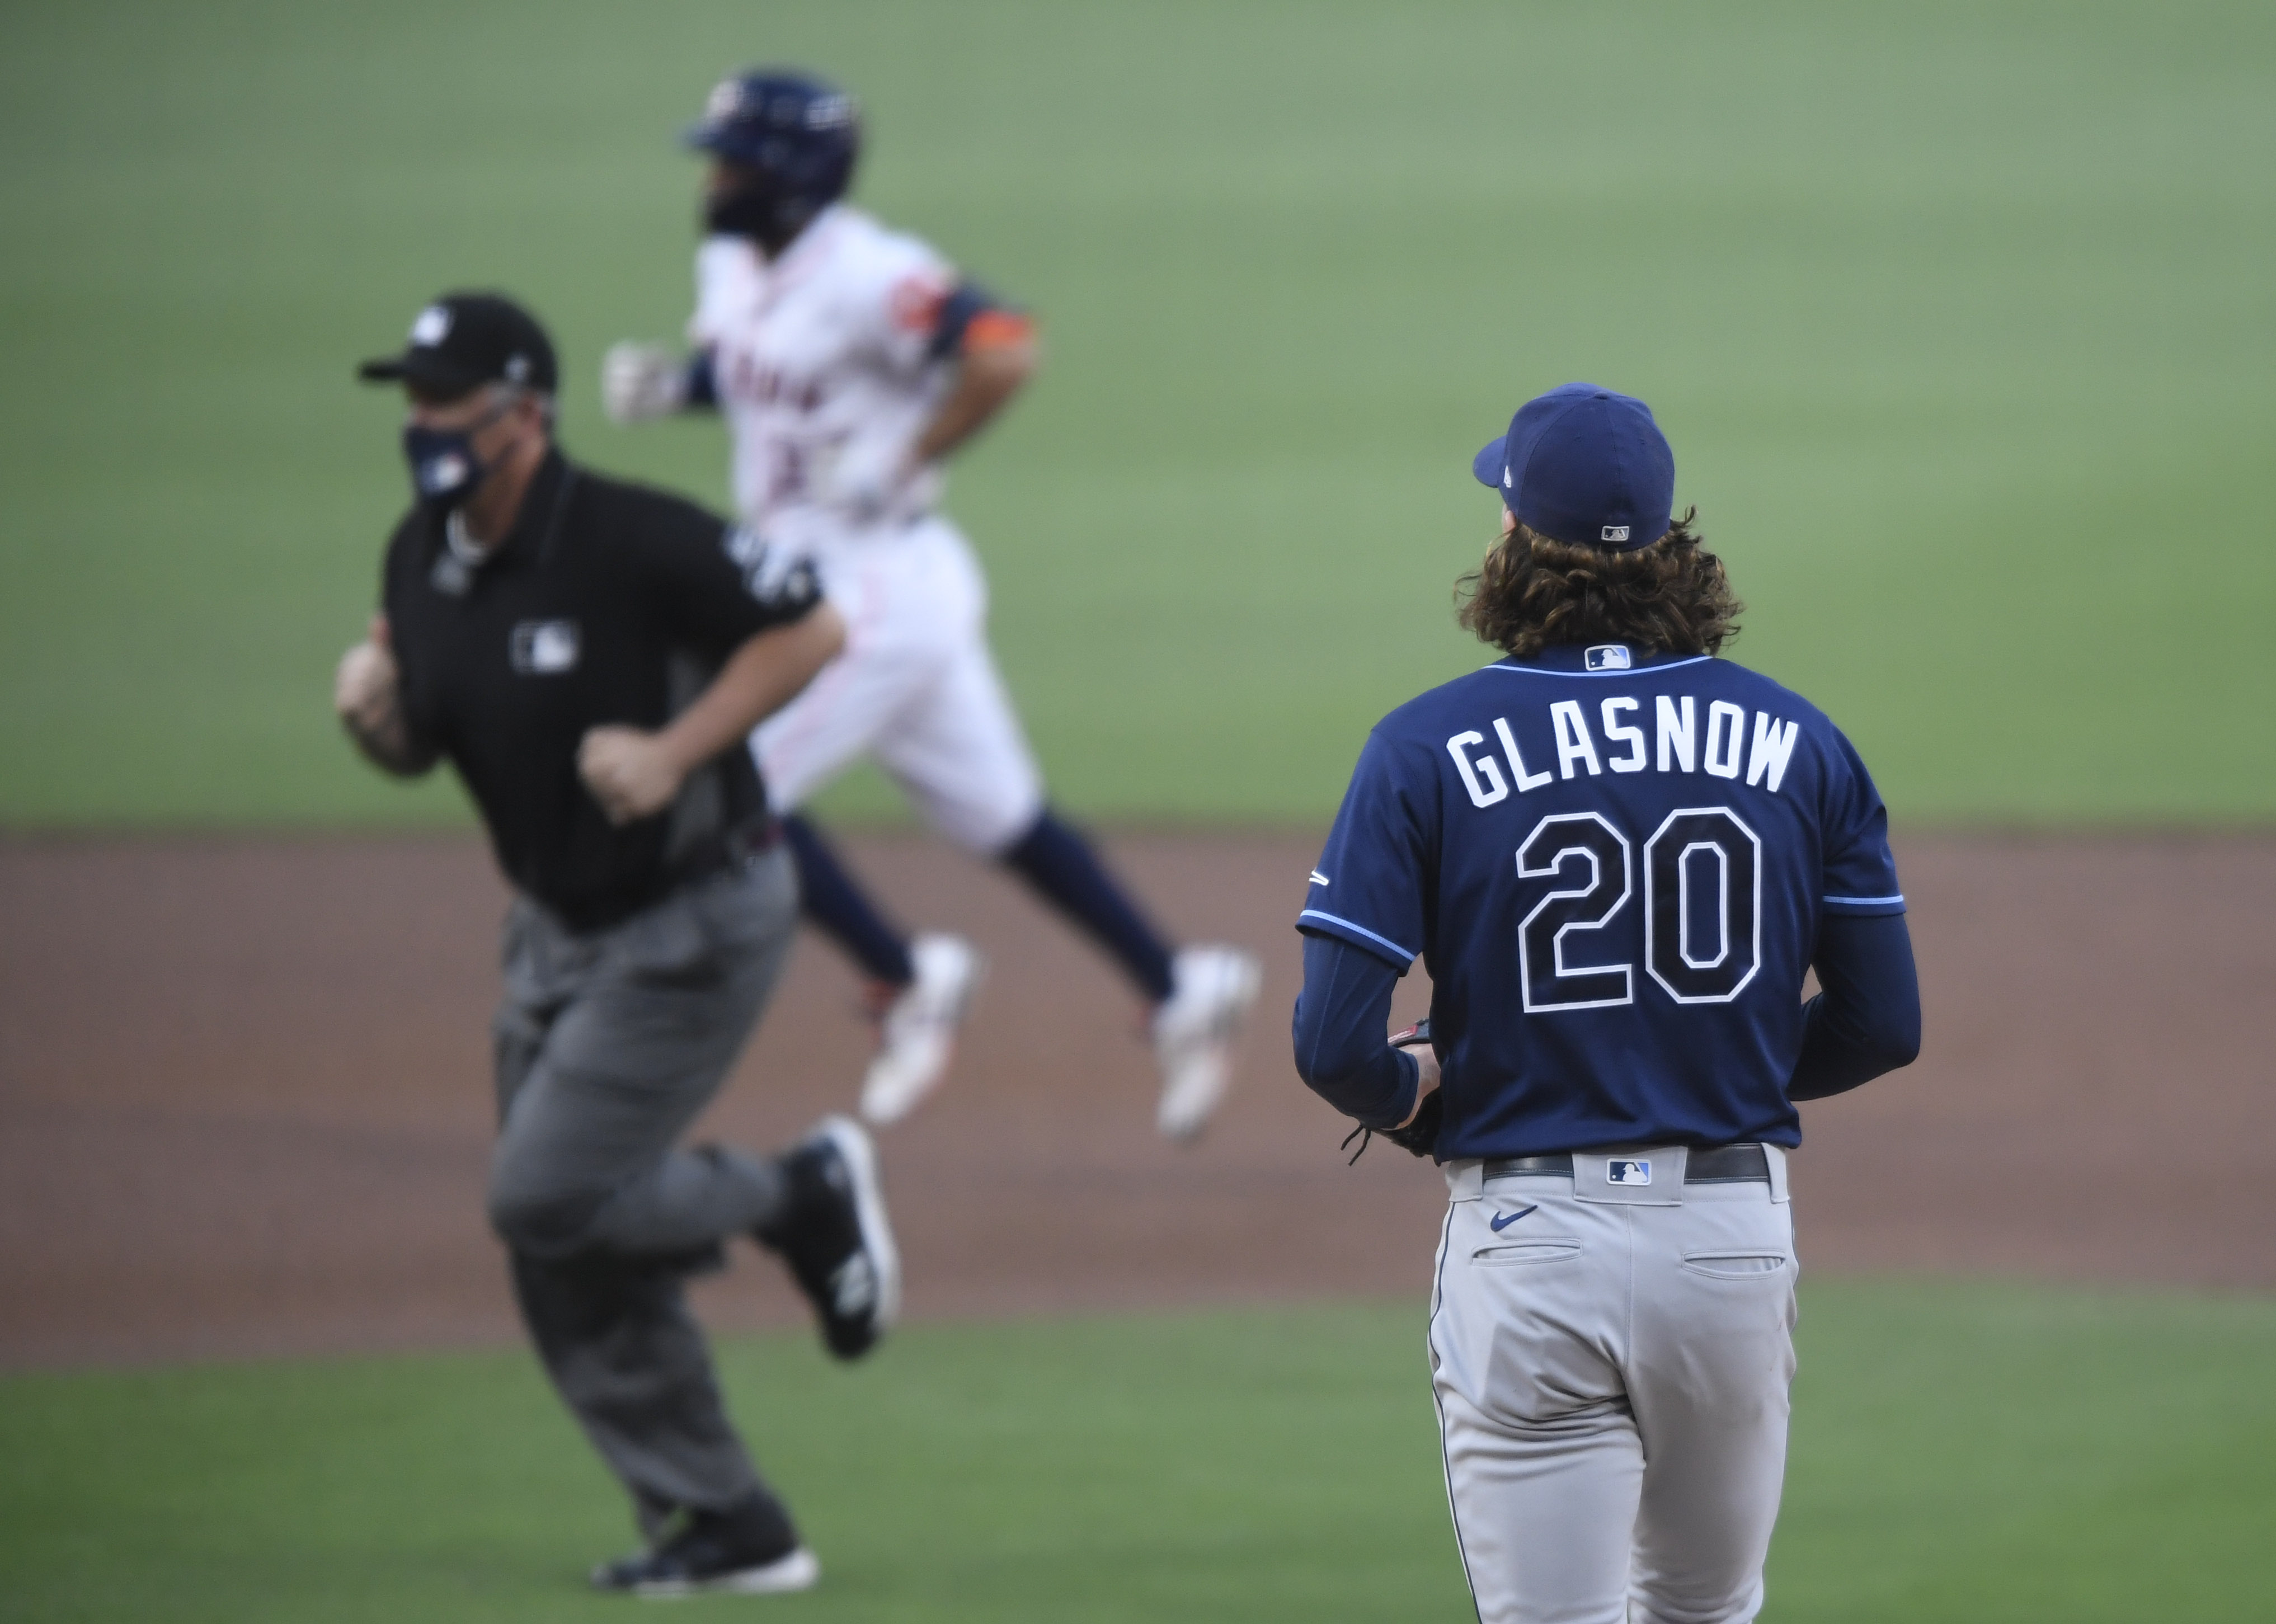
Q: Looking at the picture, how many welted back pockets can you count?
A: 2